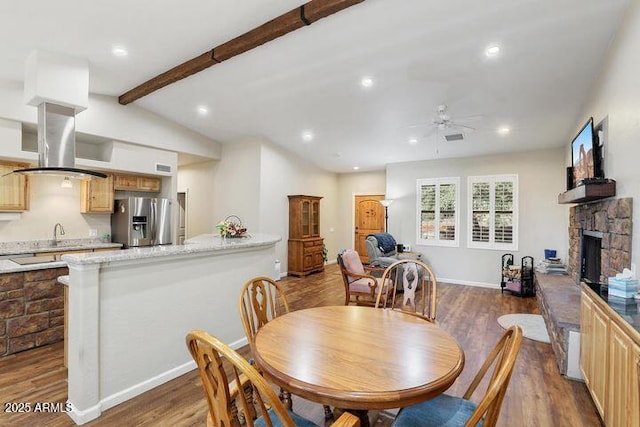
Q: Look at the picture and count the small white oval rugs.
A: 1